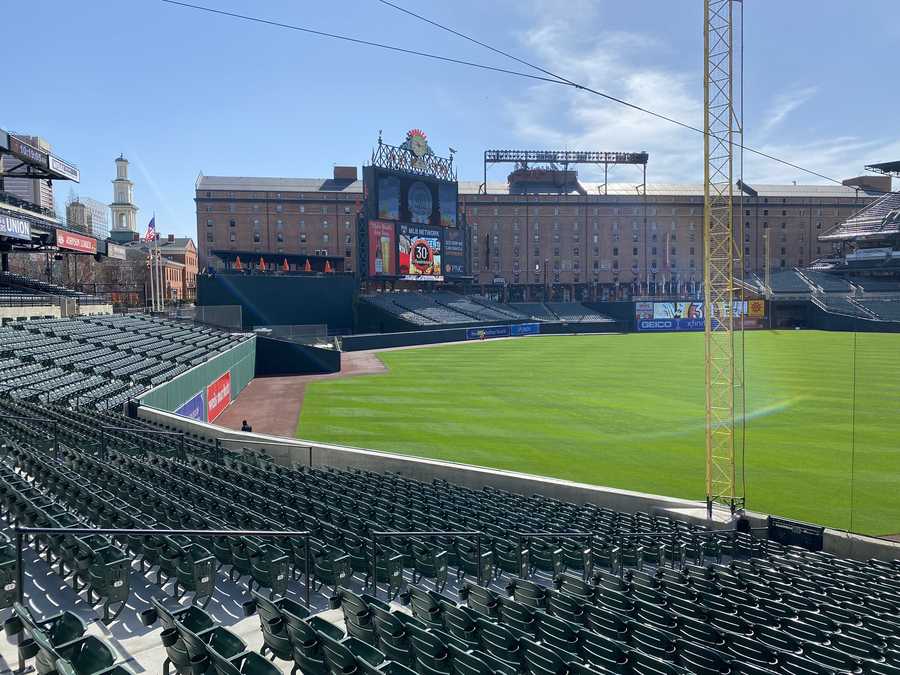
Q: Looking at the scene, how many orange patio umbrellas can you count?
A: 5